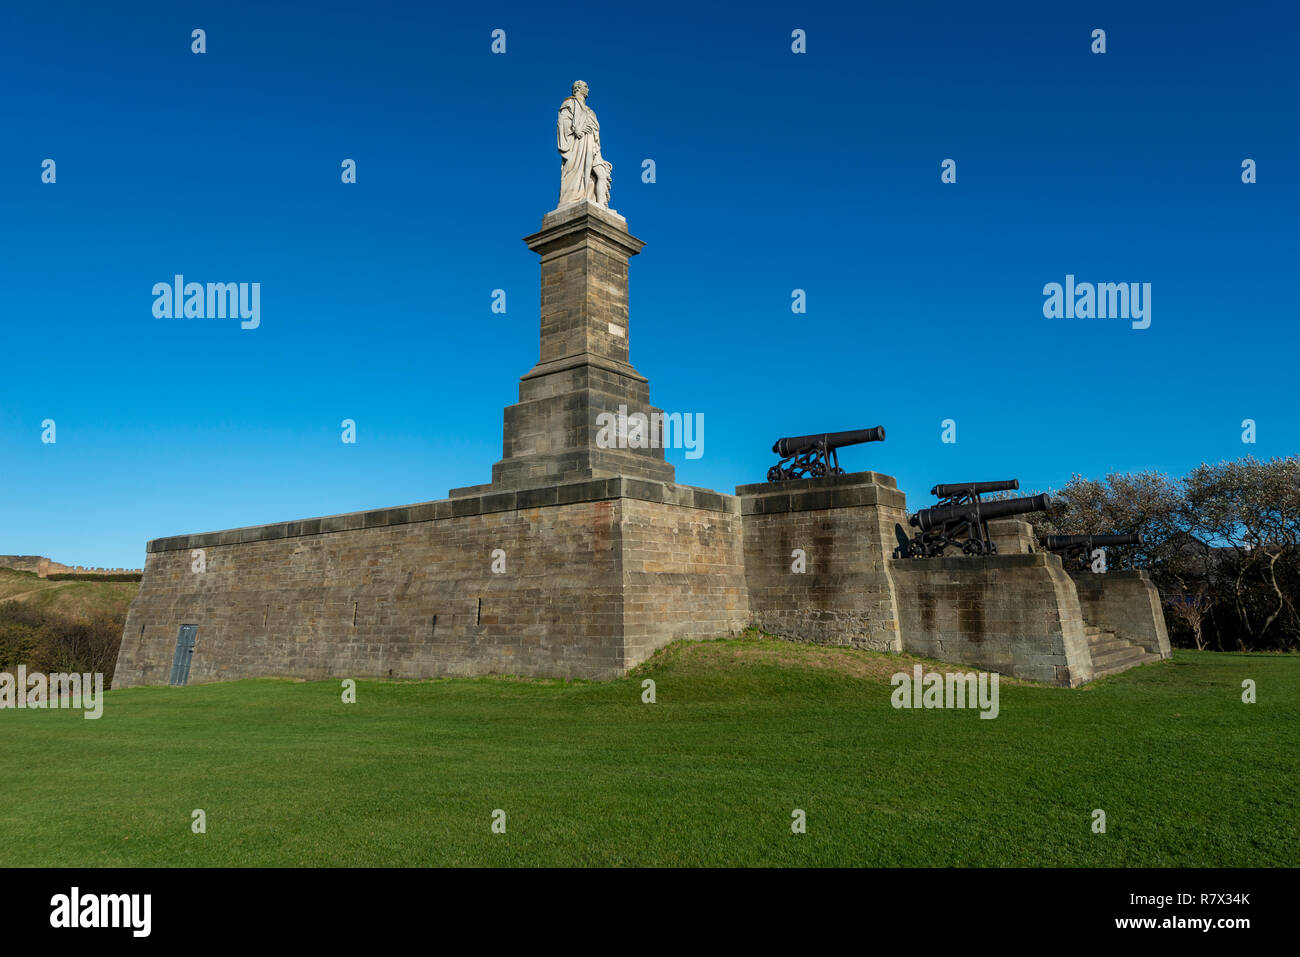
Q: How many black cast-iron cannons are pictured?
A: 4